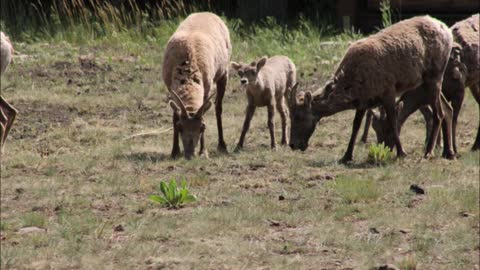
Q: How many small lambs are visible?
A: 1